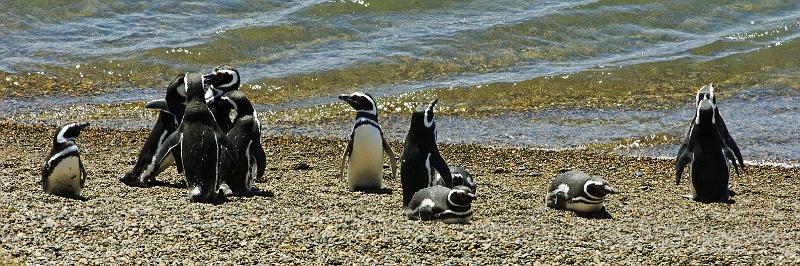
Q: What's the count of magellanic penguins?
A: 12